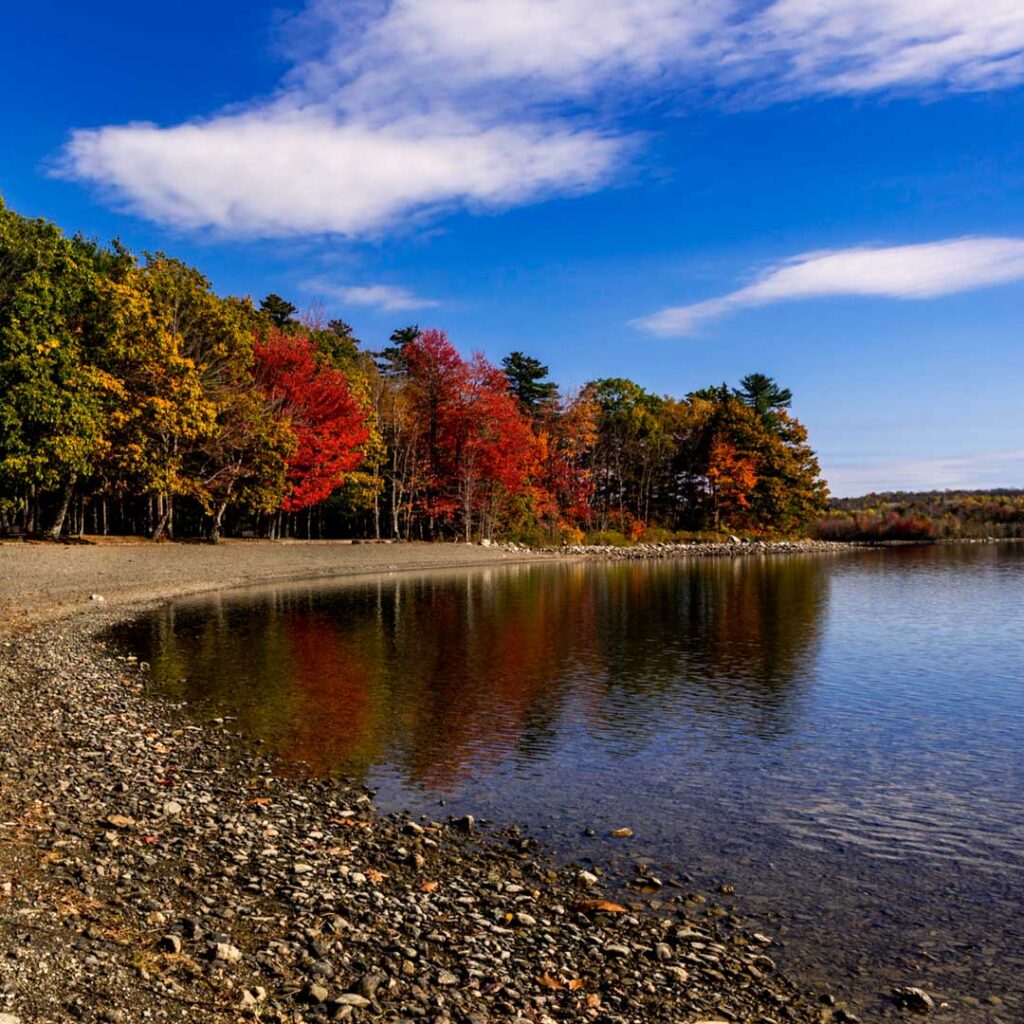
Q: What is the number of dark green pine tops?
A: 5